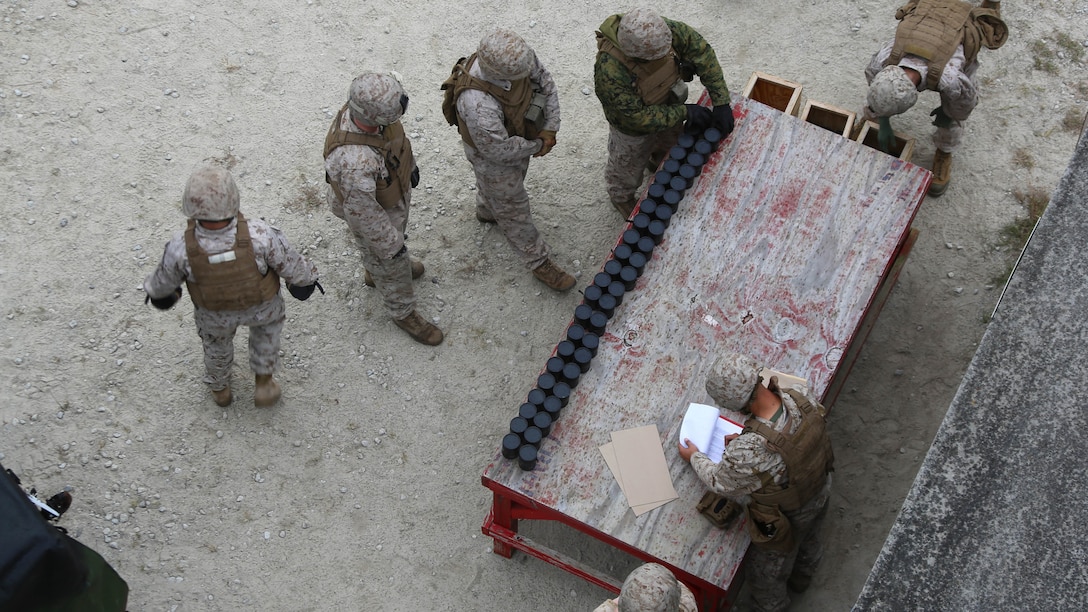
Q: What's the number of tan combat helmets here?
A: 7